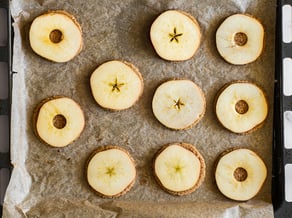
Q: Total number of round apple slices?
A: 10